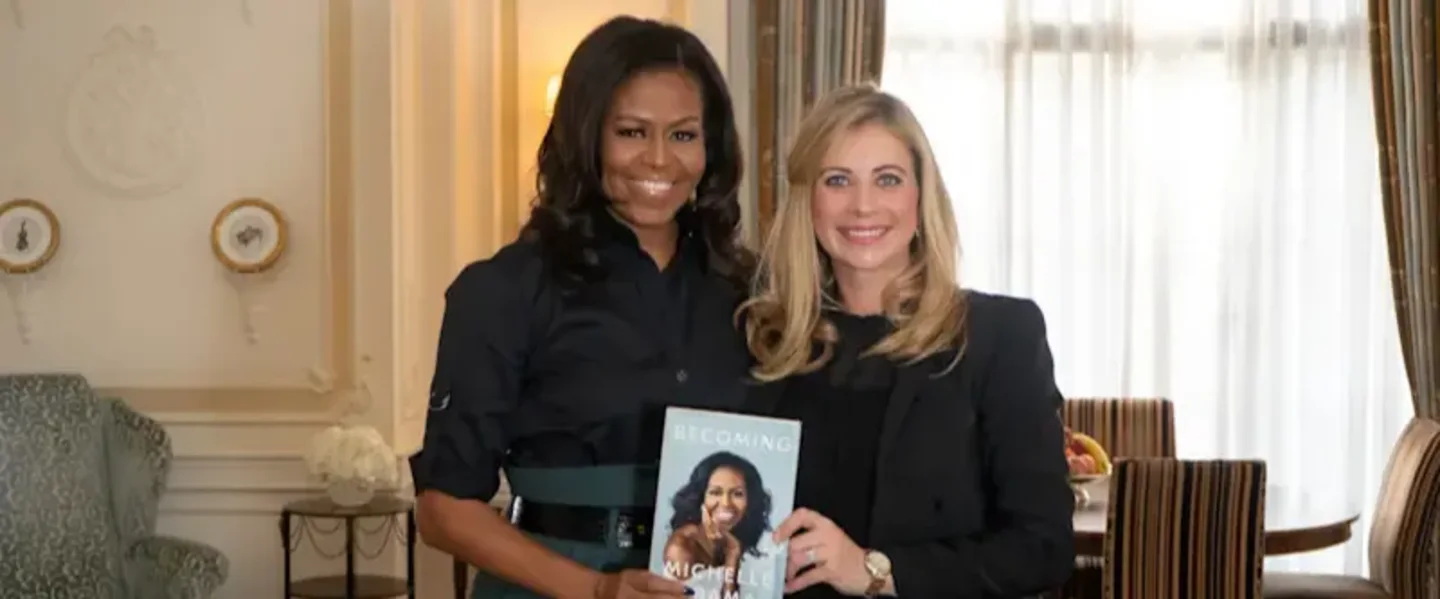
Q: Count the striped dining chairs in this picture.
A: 3